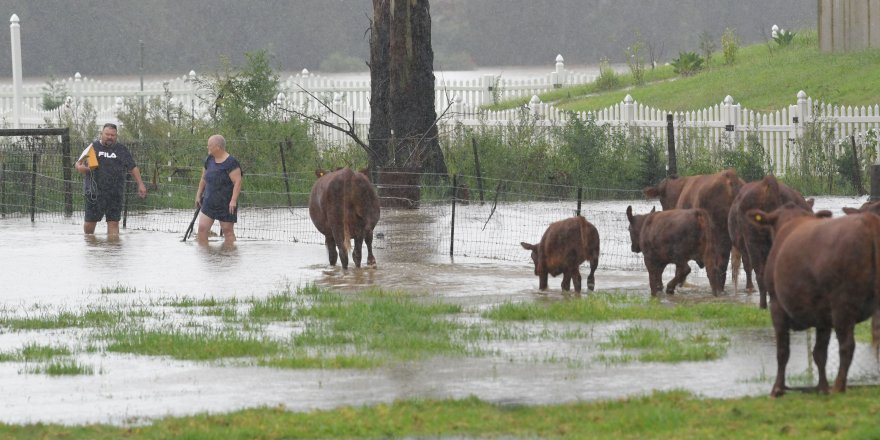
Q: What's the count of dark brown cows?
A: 7